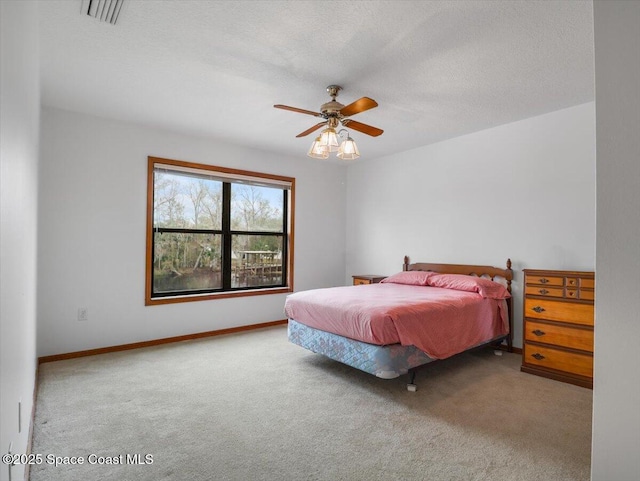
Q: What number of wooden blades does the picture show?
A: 4